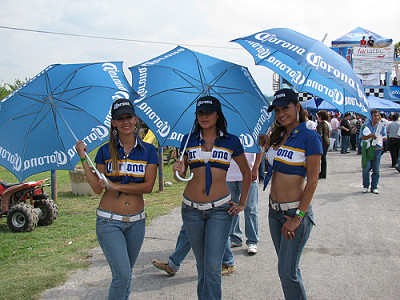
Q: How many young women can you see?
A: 3